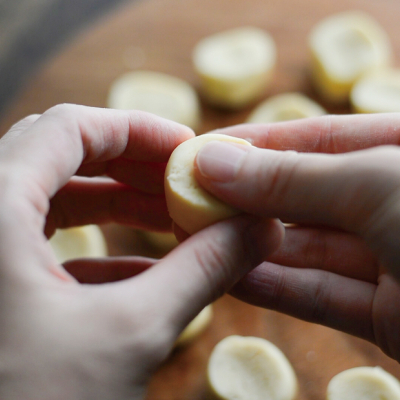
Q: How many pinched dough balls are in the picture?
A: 11